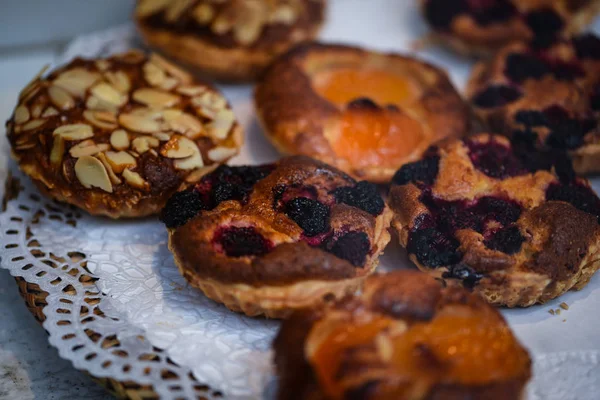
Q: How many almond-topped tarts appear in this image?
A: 2